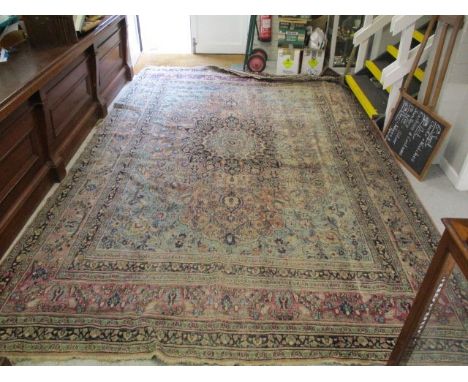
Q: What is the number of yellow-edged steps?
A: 4